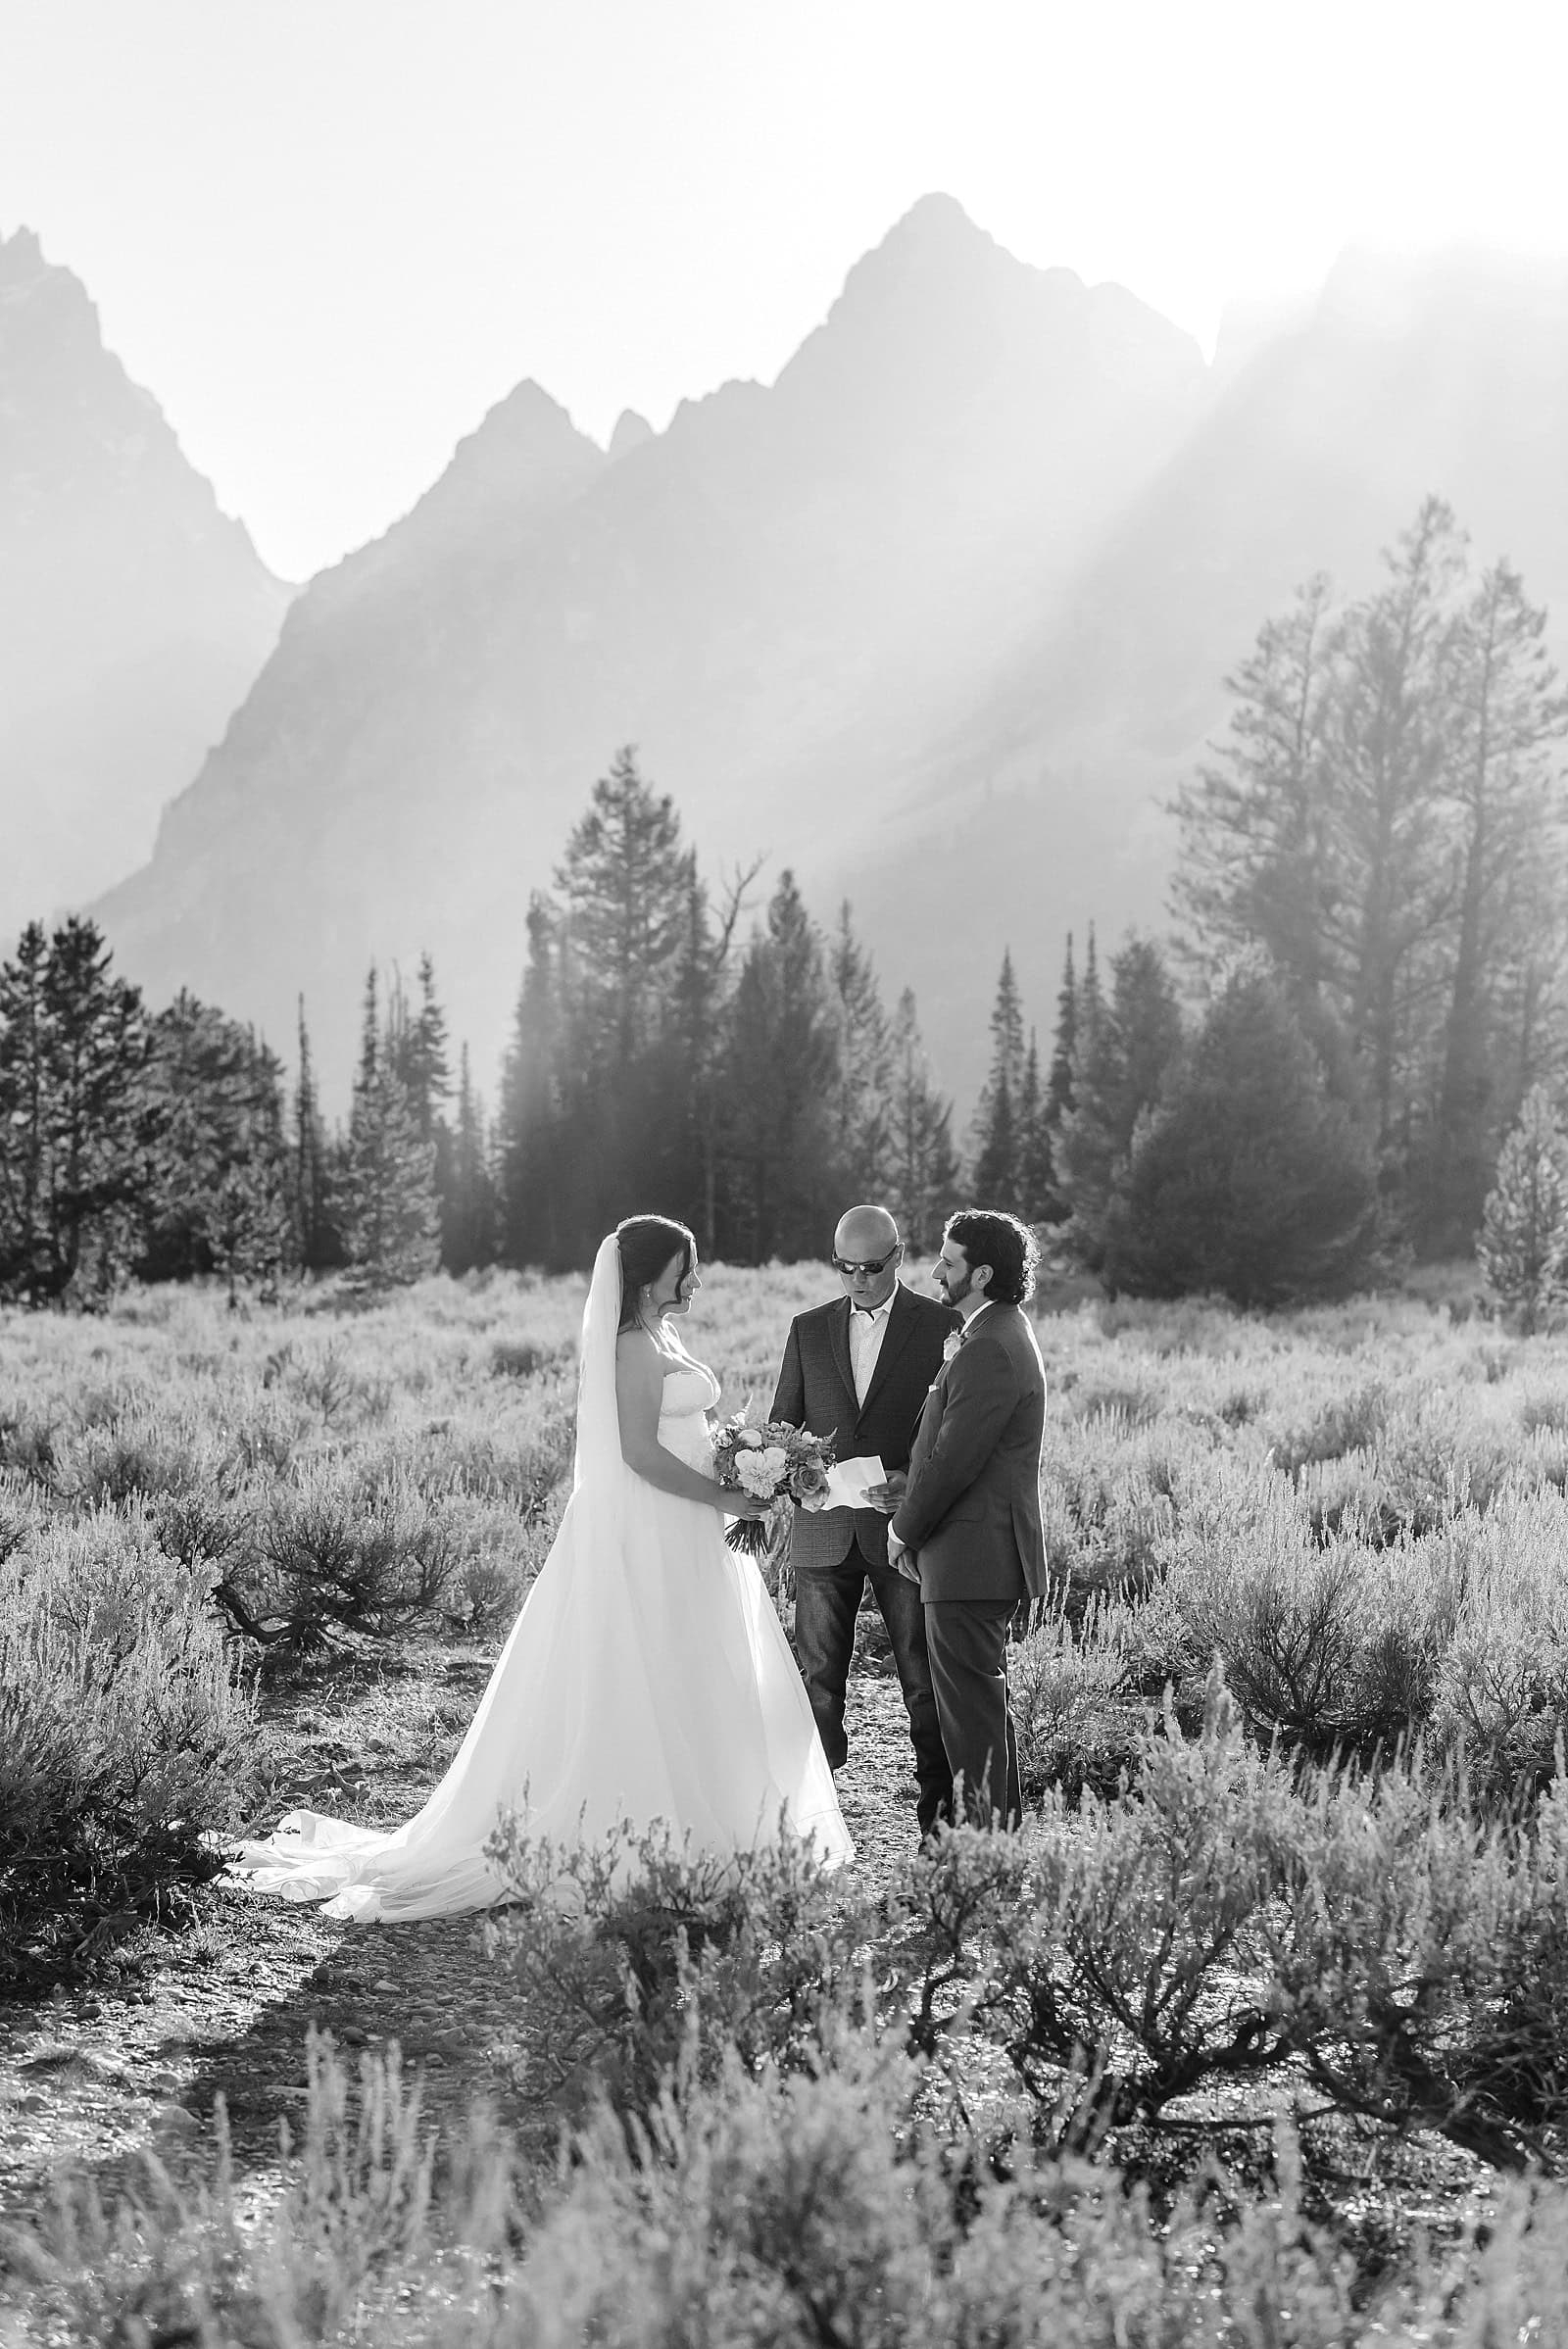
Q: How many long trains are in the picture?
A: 1